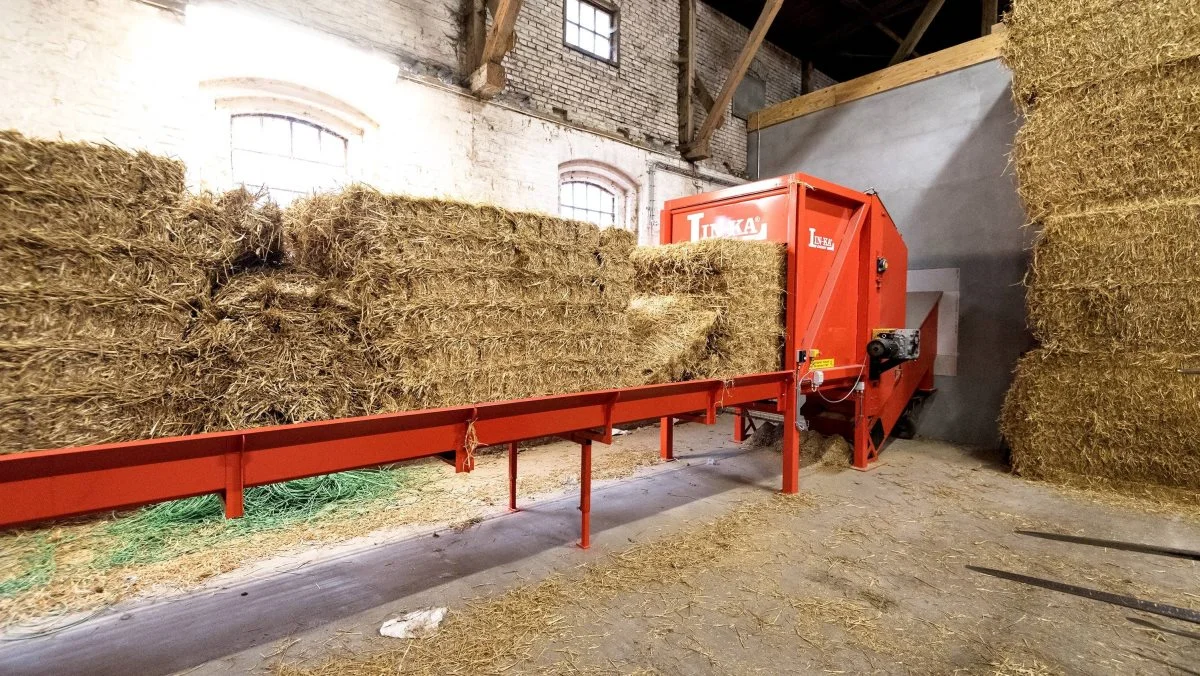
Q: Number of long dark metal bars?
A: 2